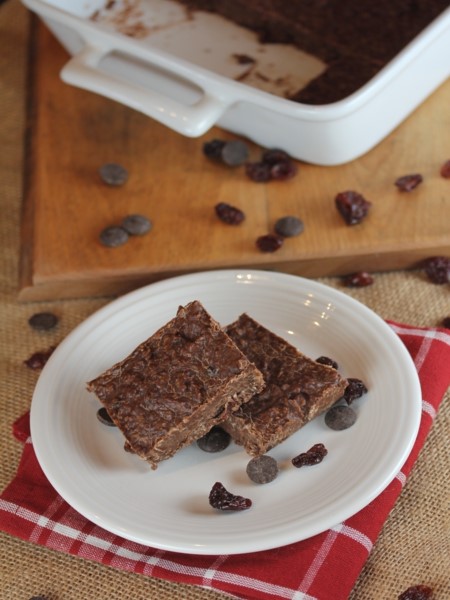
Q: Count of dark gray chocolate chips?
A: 10